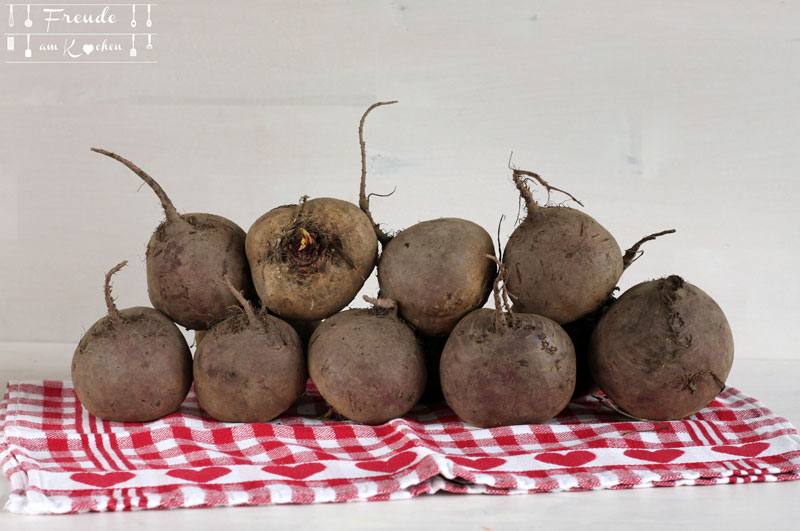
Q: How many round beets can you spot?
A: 9